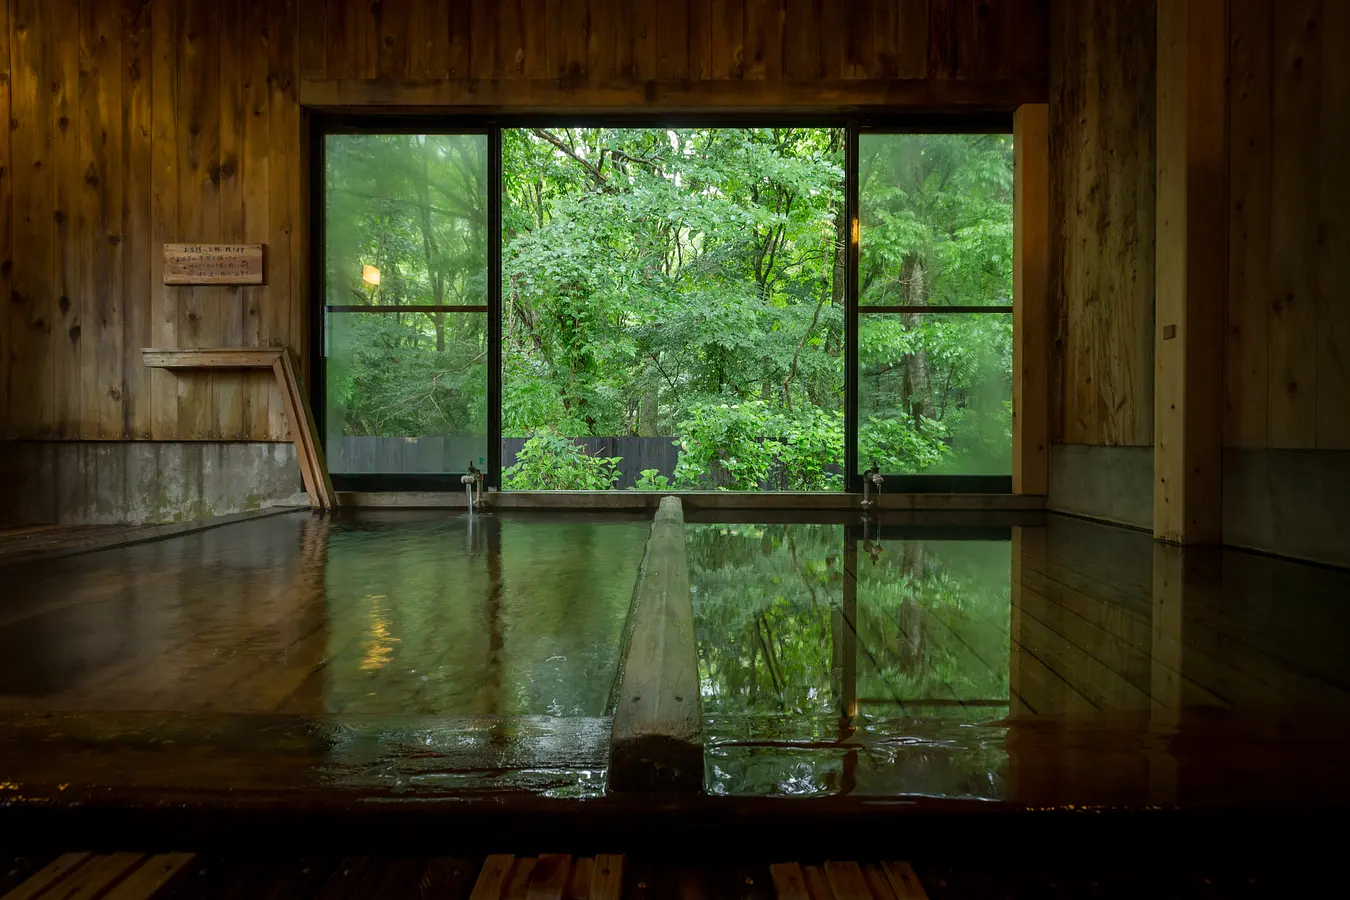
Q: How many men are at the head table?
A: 0